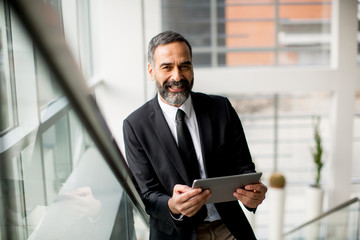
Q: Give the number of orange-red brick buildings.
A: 1